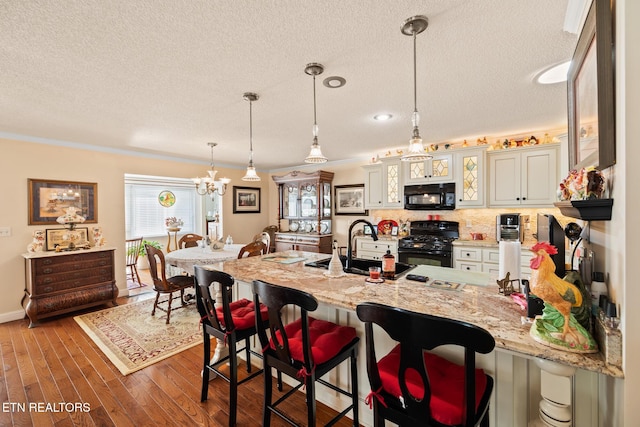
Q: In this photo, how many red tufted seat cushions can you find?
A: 3